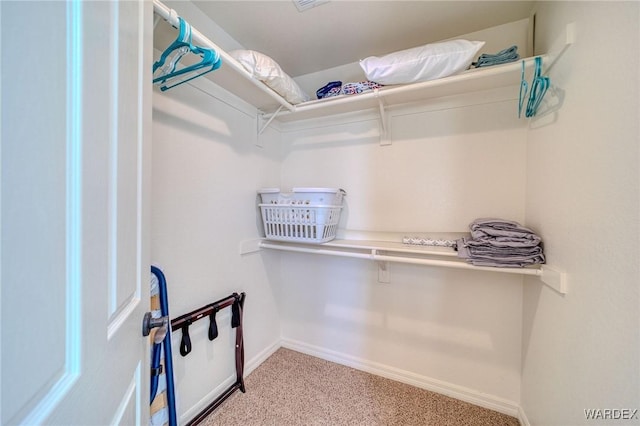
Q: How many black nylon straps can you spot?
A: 3